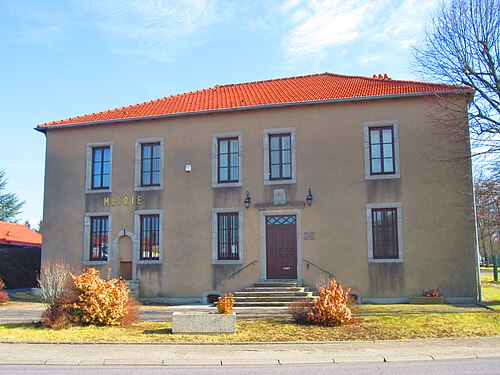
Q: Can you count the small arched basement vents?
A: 2